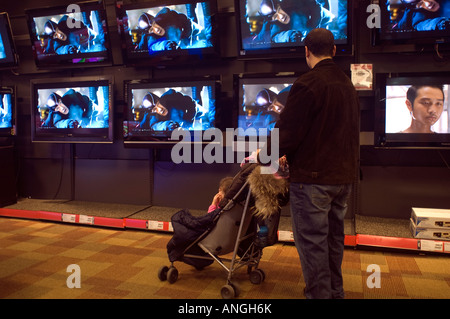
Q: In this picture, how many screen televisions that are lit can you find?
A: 10